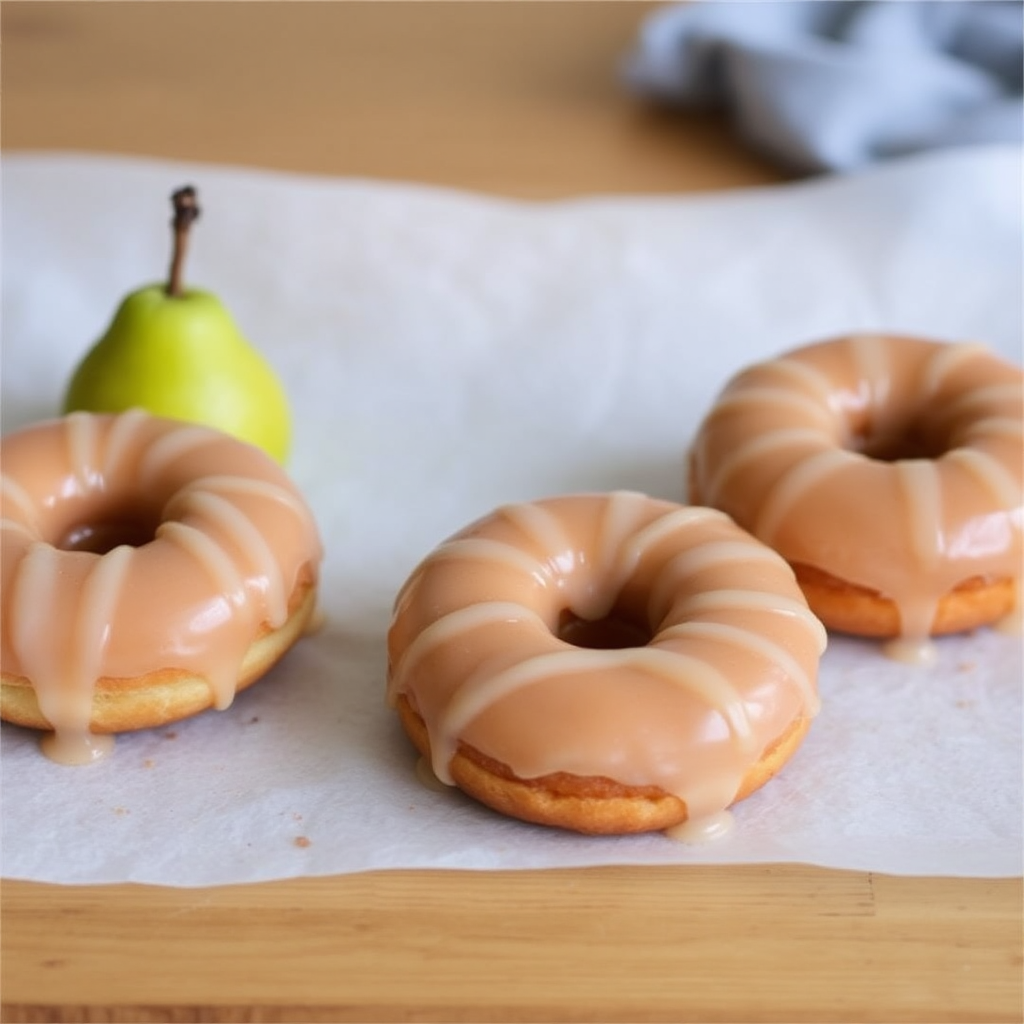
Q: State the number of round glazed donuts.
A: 3